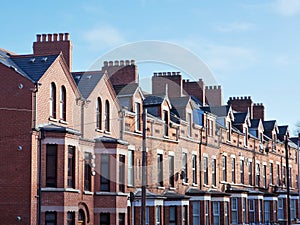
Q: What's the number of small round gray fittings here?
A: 3